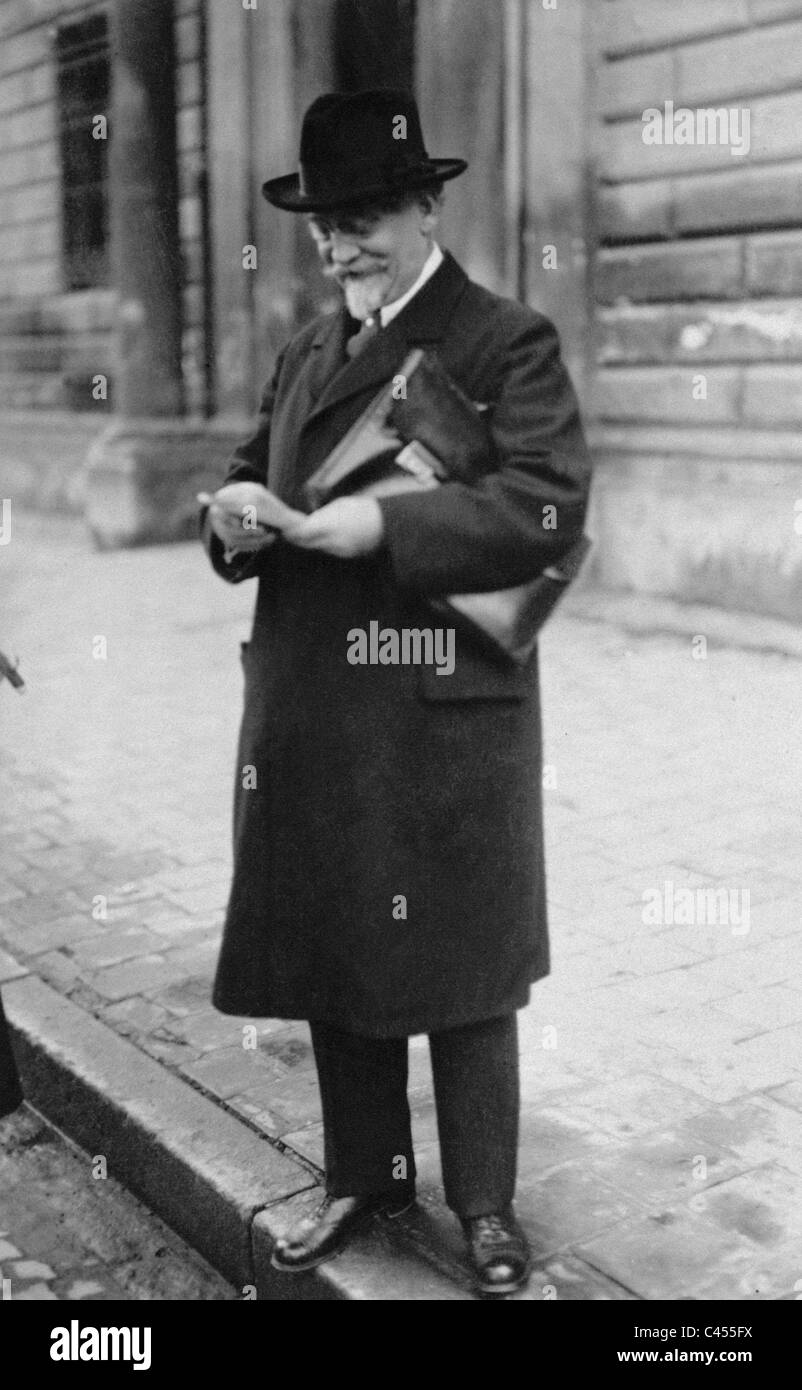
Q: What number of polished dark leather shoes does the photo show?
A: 2